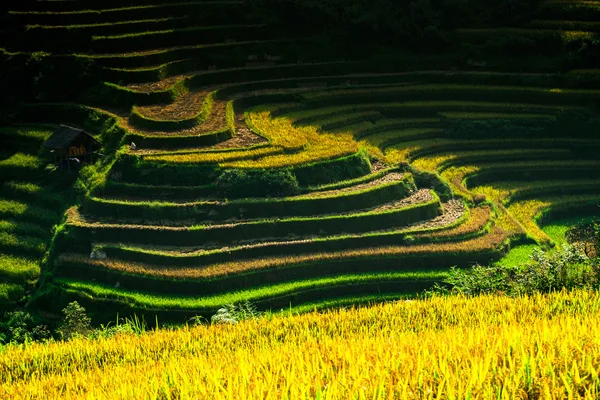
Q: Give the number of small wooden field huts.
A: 1